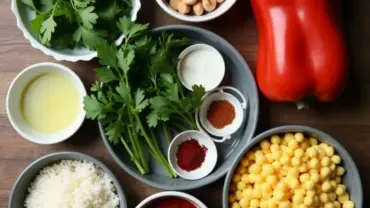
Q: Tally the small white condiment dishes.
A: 3